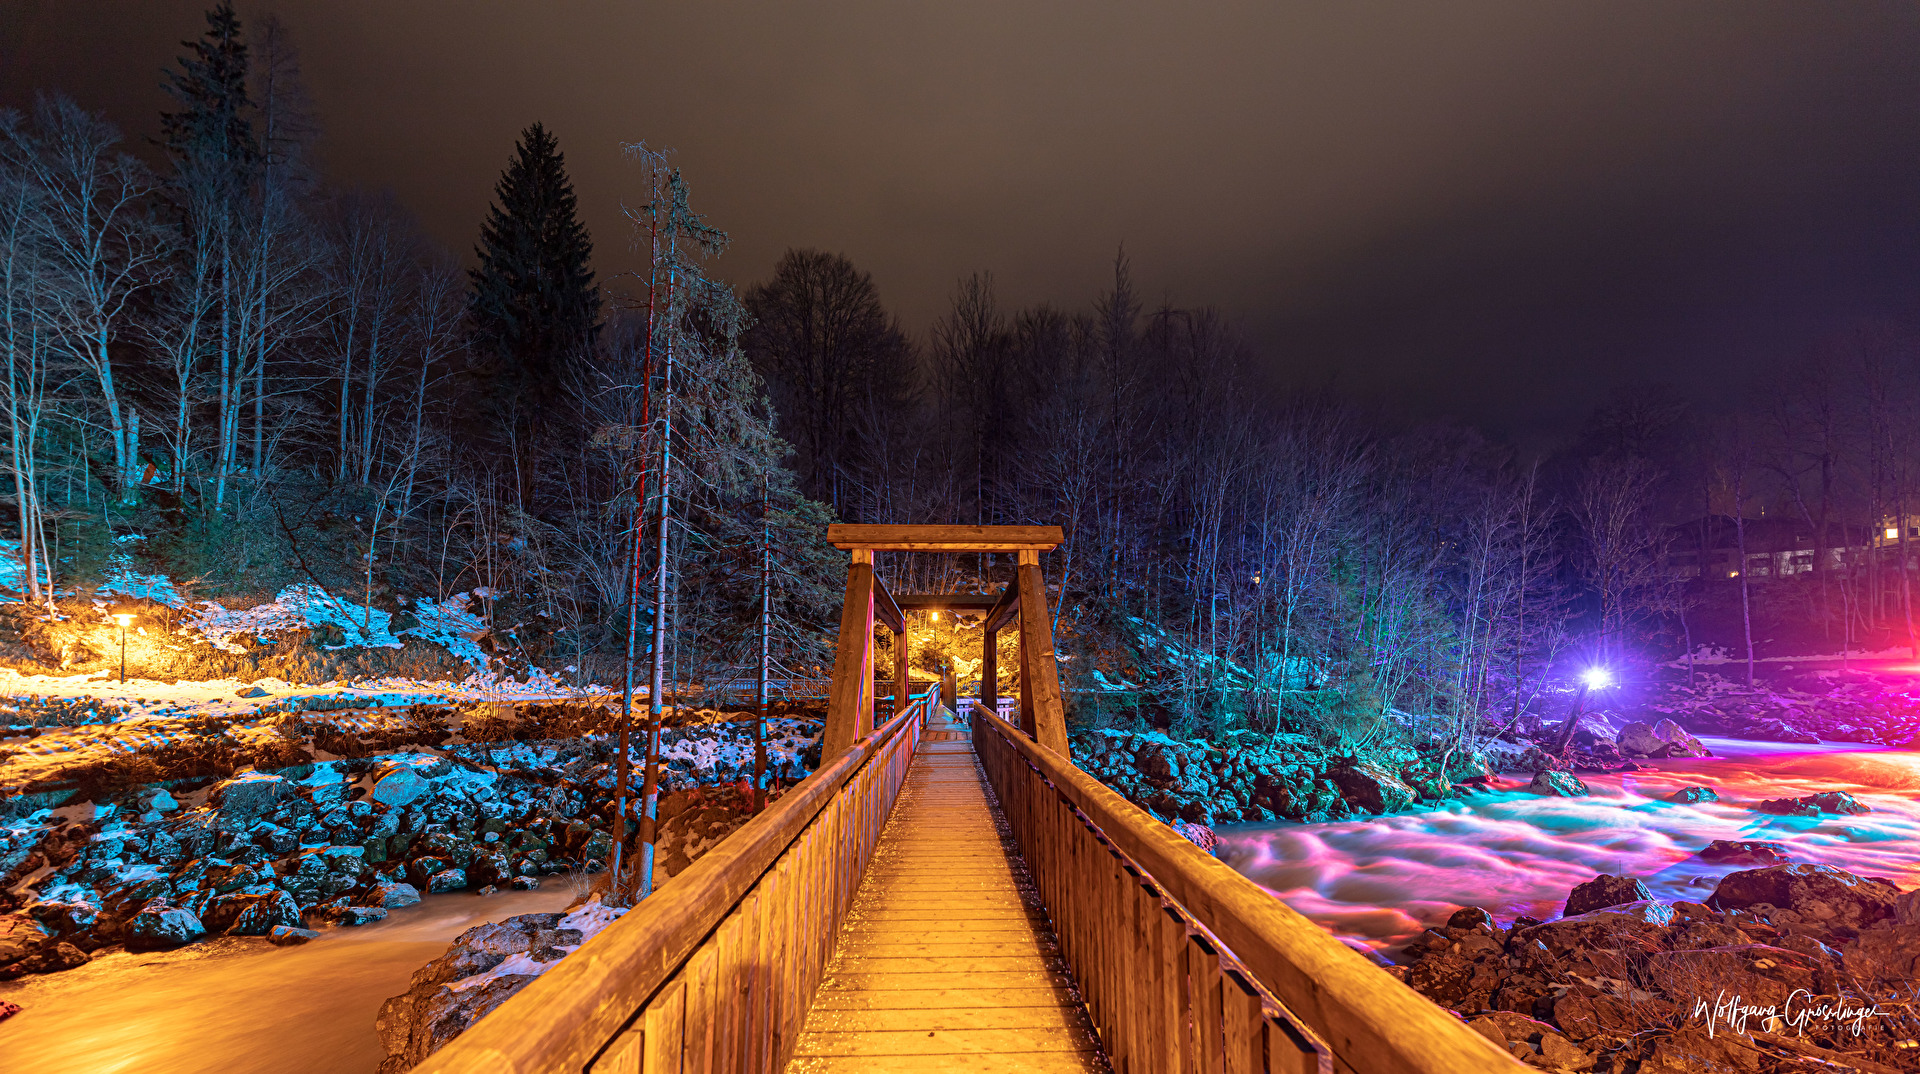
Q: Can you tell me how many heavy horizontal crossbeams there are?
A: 2